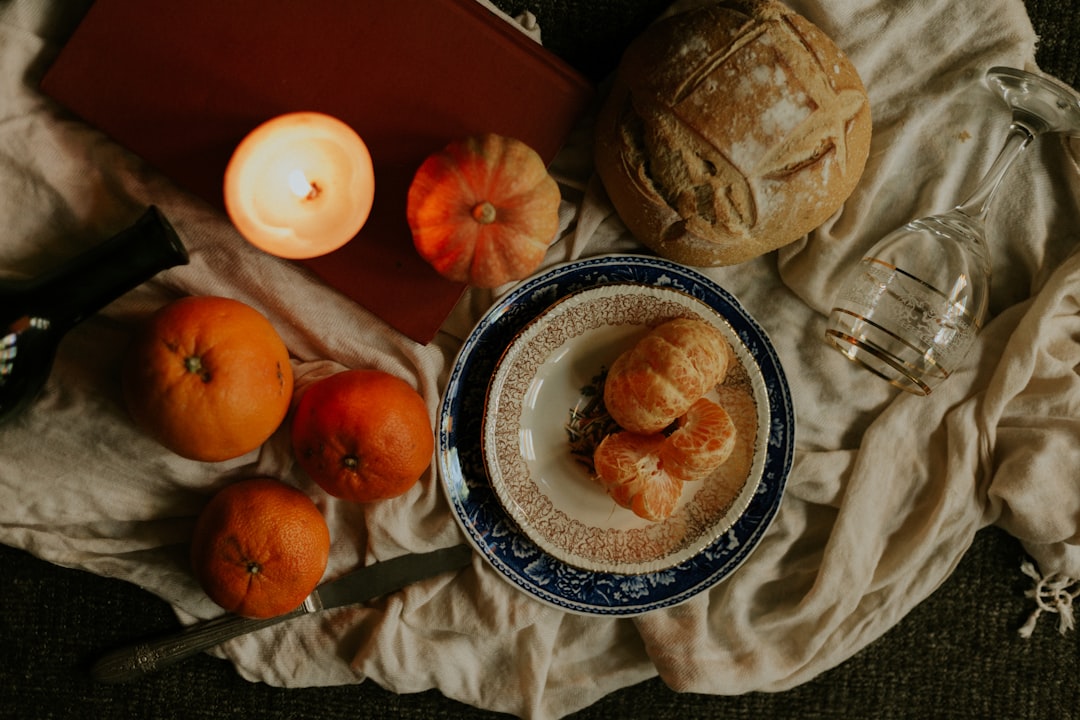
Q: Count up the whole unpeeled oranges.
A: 3